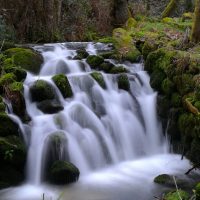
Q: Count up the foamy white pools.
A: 1